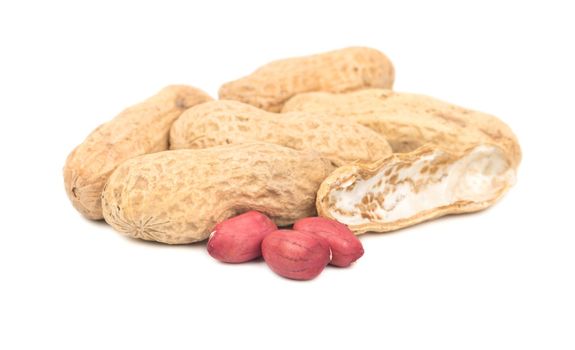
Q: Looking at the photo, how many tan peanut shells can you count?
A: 6